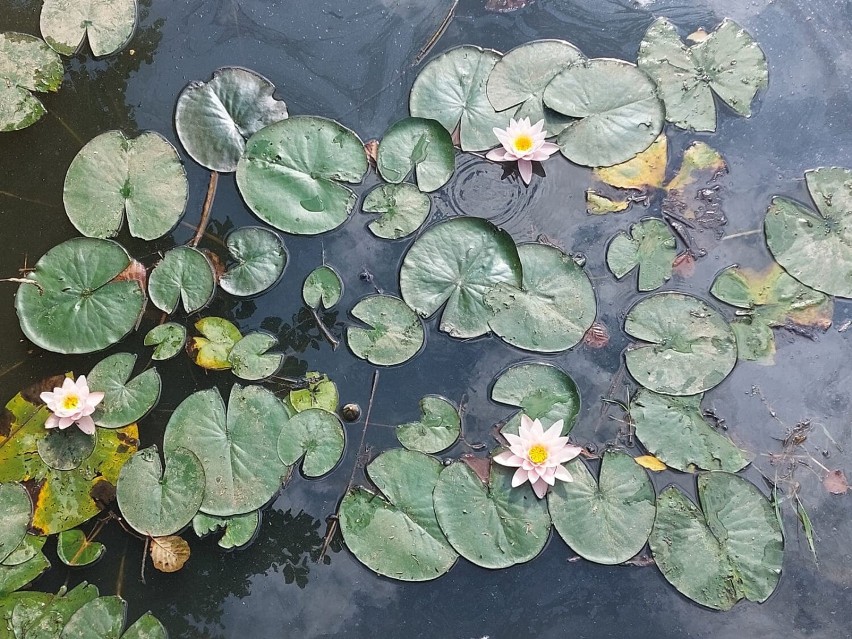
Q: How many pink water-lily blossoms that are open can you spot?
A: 3